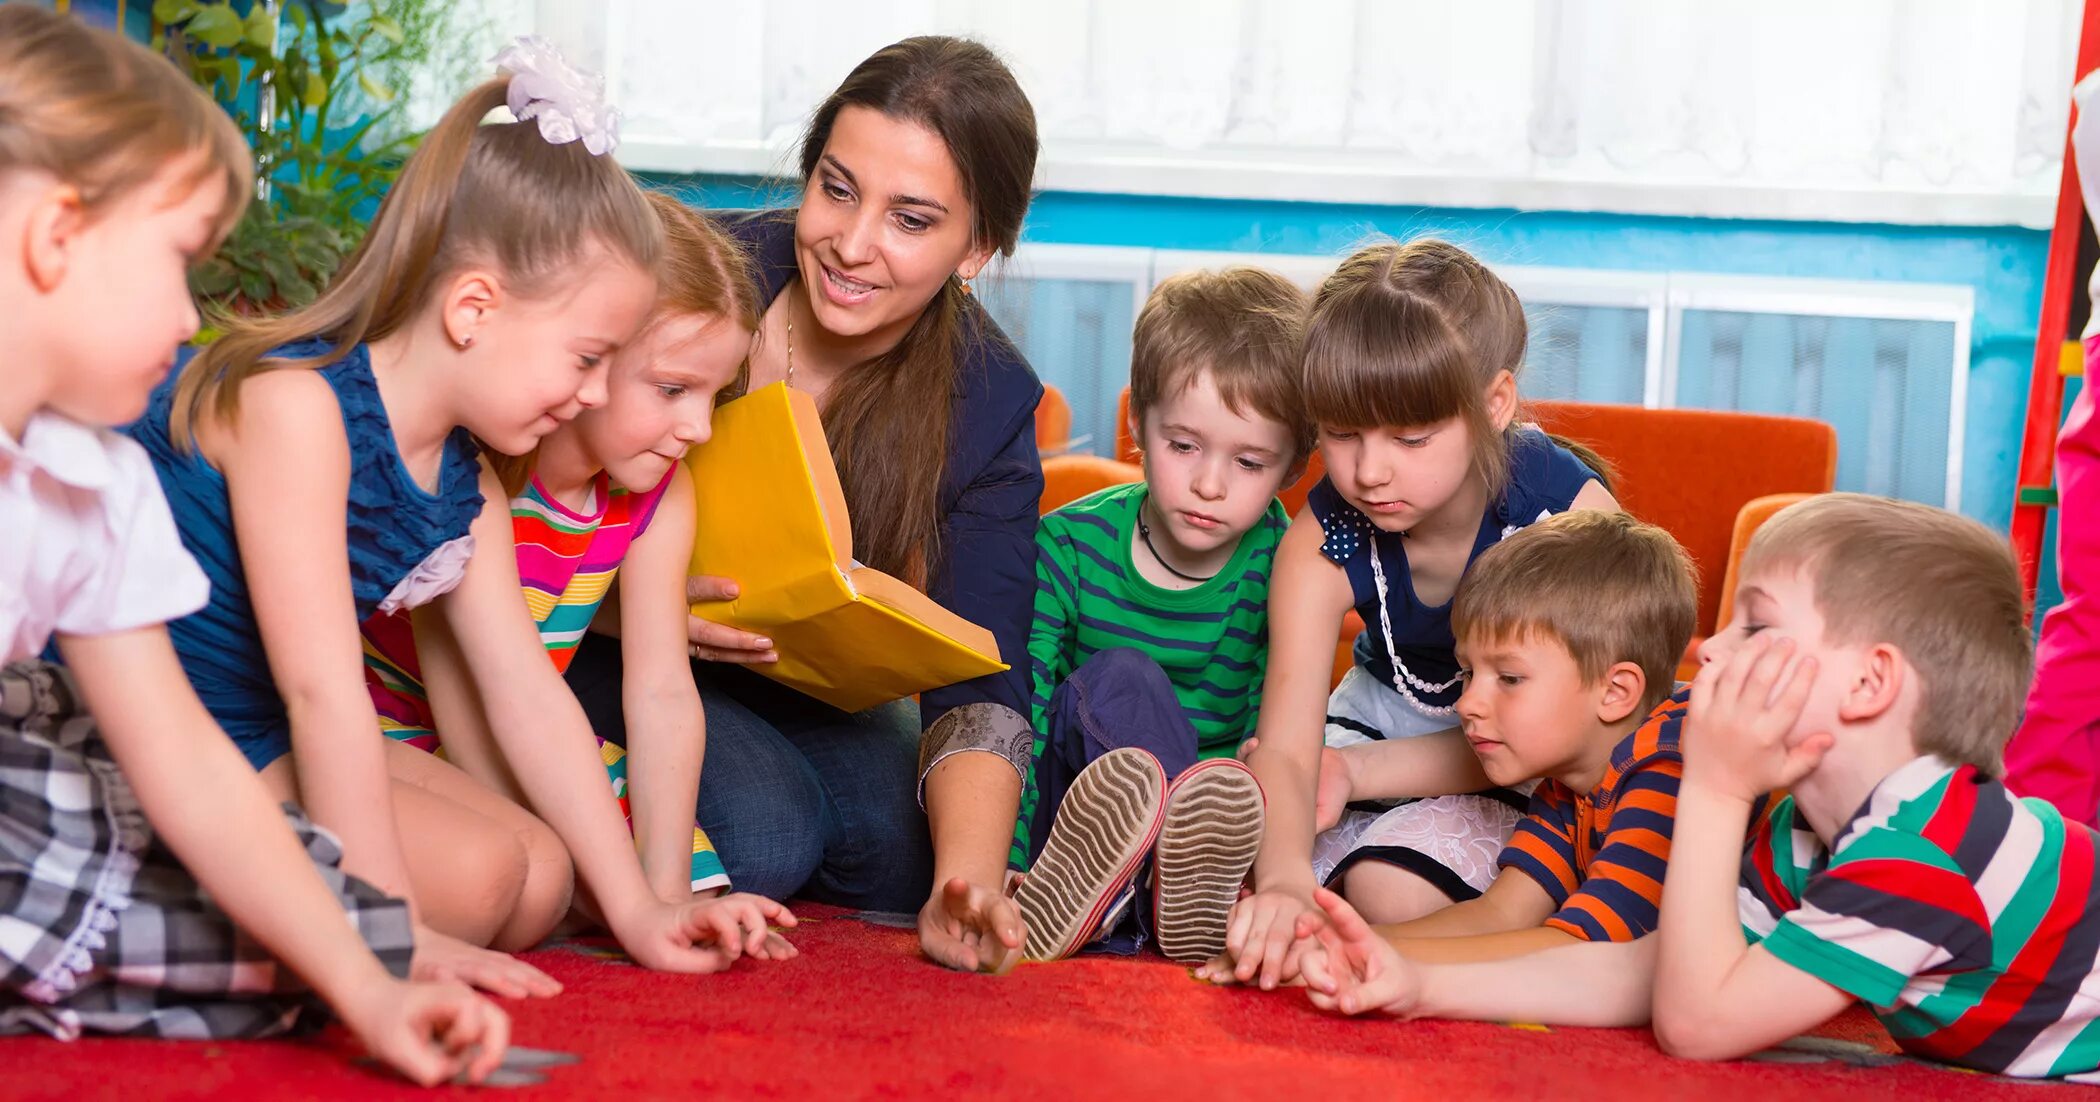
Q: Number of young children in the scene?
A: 7